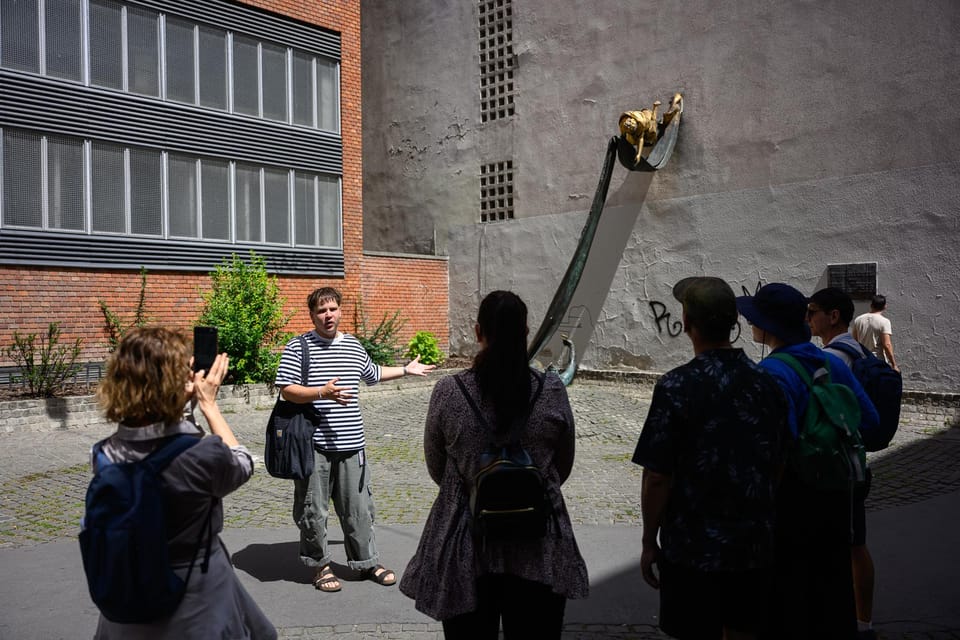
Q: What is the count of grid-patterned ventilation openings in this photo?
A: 2